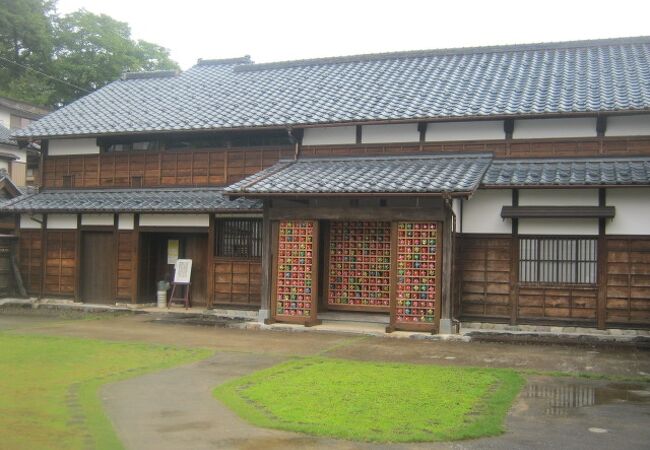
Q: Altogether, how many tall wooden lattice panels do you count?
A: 3